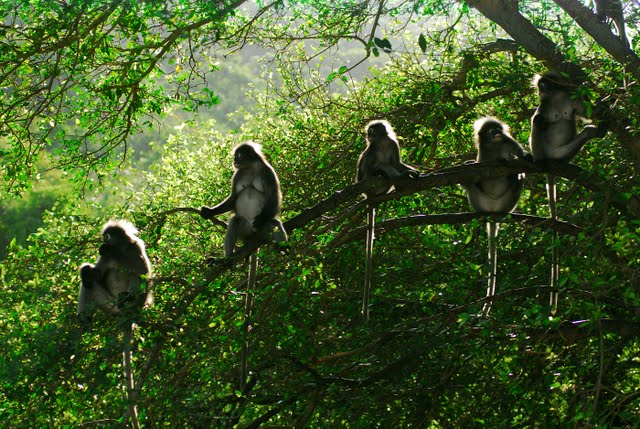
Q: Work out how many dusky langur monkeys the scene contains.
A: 5